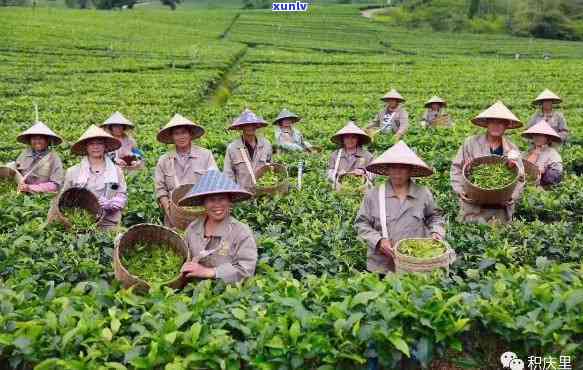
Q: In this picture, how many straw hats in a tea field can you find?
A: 14